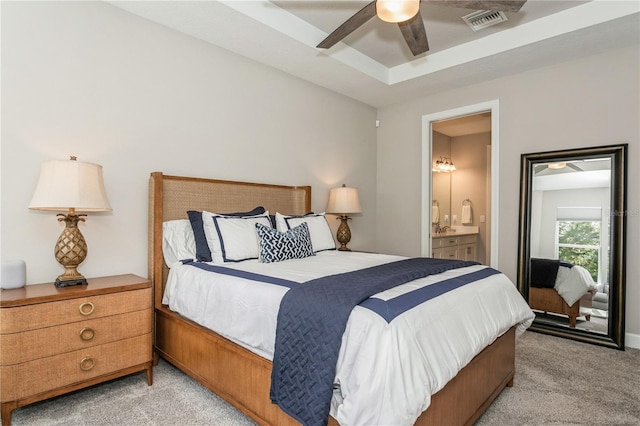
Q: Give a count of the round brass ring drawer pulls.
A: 3